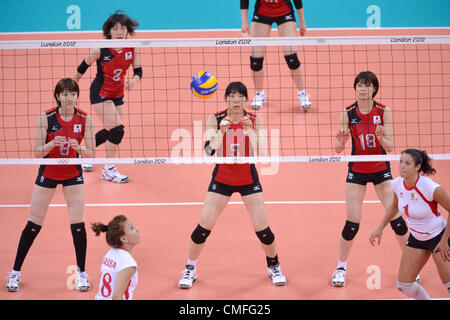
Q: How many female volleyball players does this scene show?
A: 7